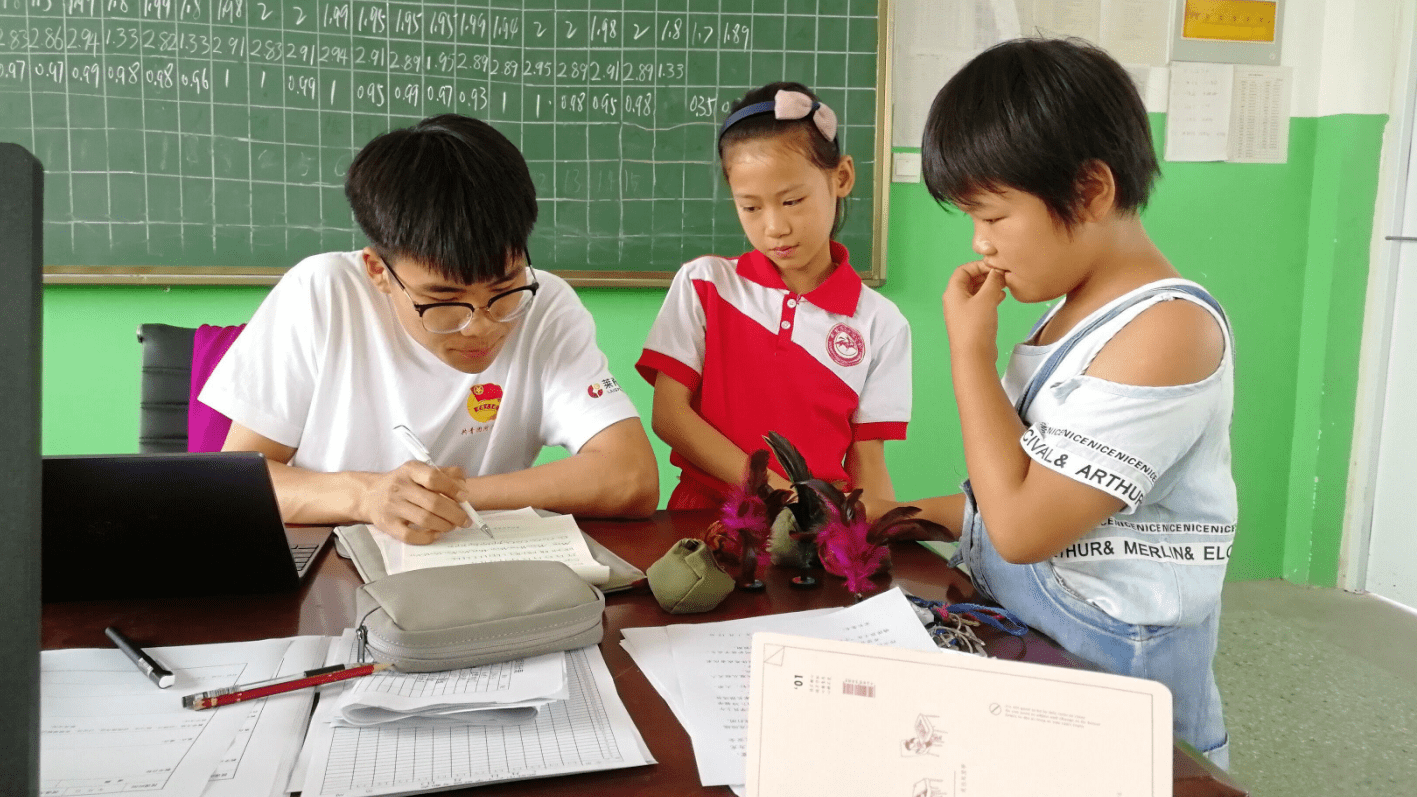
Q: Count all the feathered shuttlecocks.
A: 3